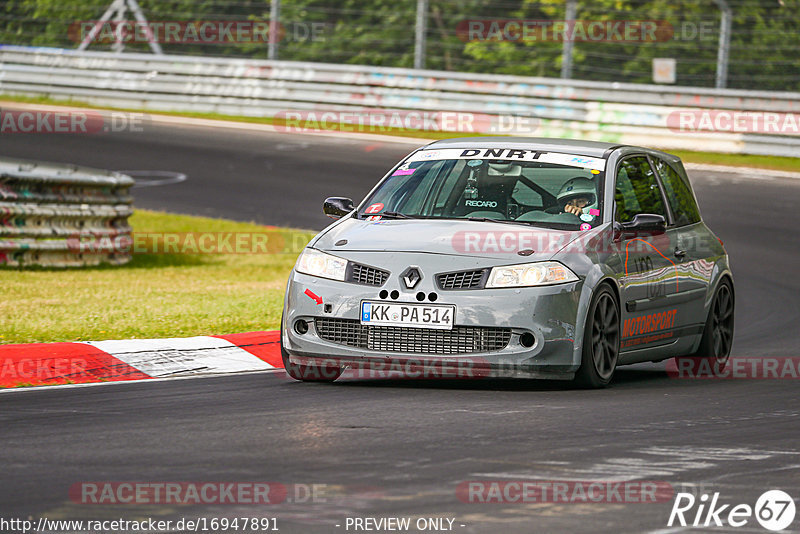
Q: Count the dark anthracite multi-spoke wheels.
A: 2